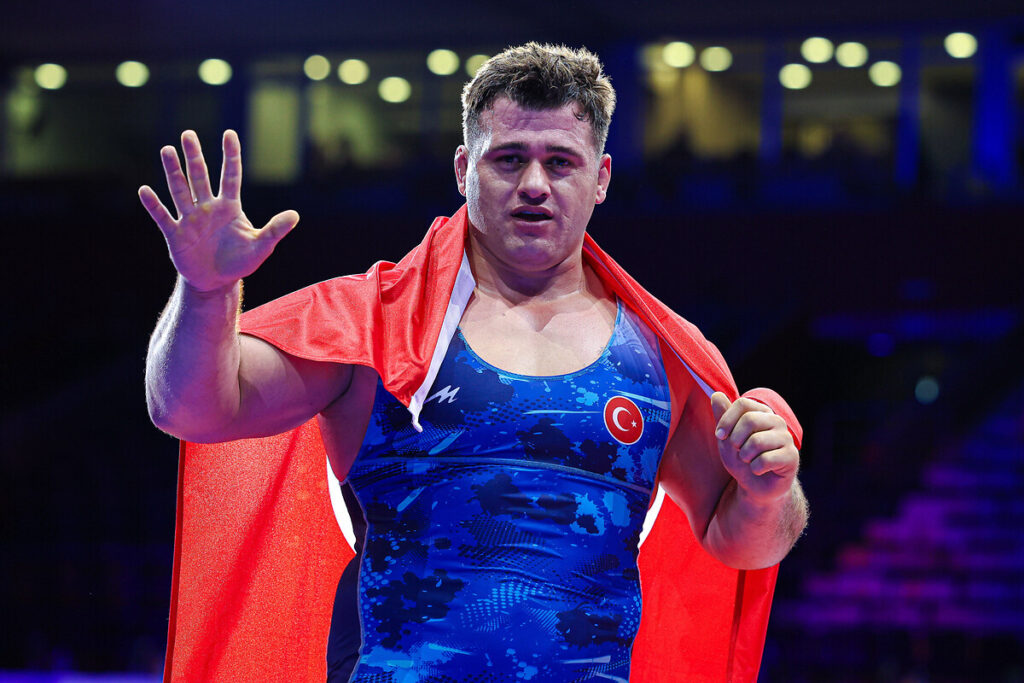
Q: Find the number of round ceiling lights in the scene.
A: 15